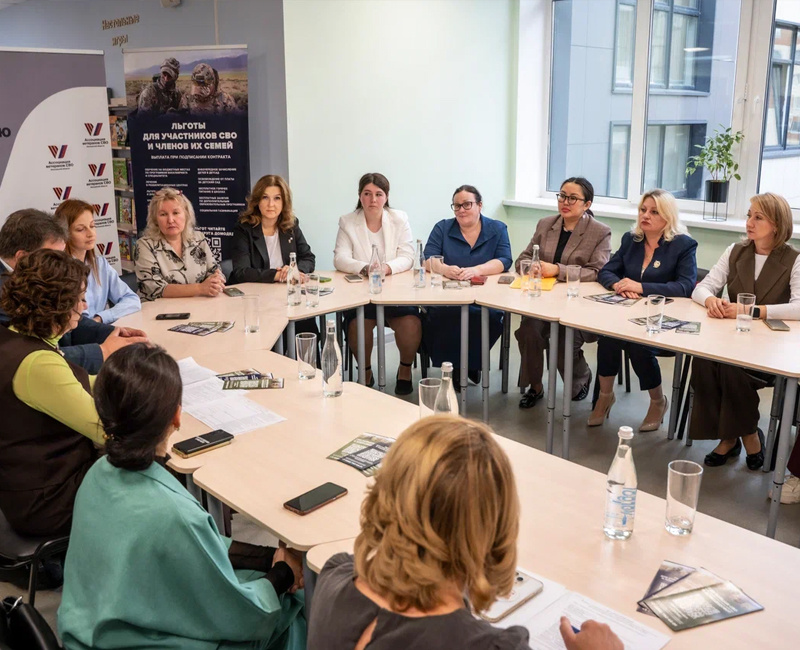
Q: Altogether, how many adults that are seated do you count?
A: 12